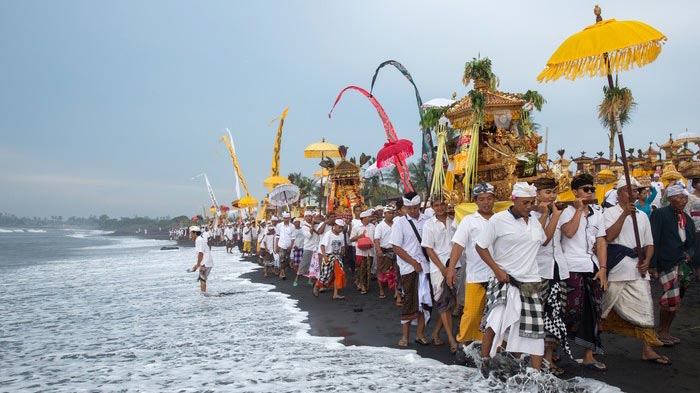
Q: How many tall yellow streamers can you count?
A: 2